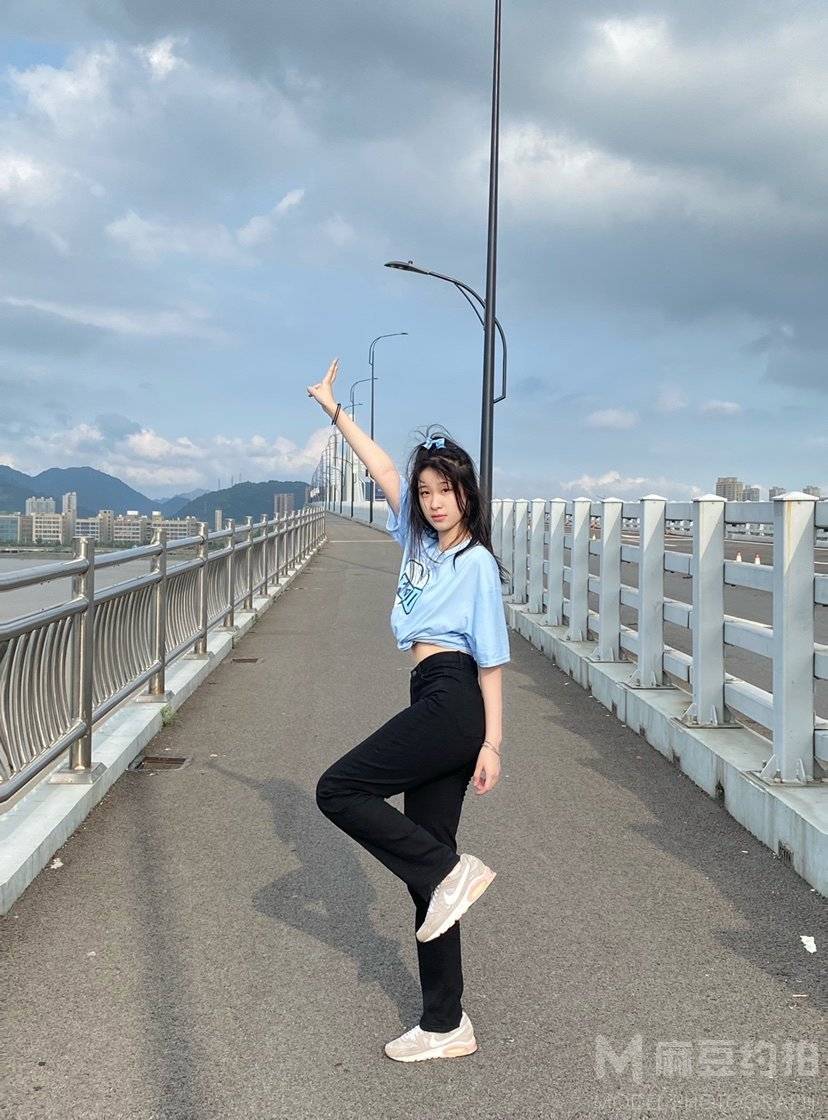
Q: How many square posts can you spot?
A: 10